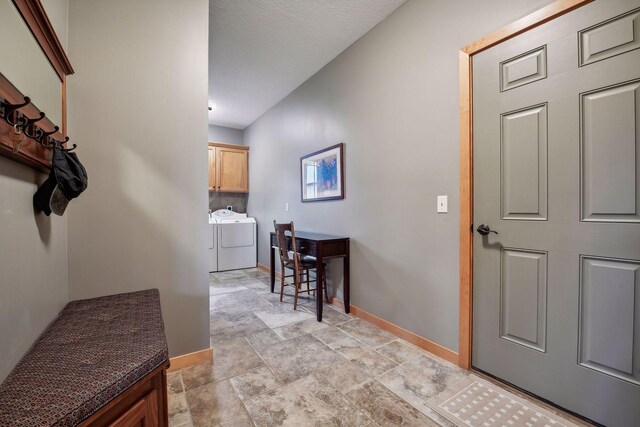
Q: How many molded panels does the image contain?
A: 6